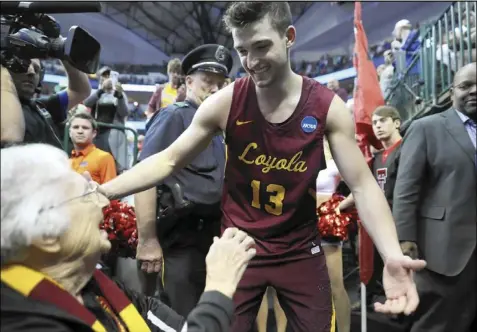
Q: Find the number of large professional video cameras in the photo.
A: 1